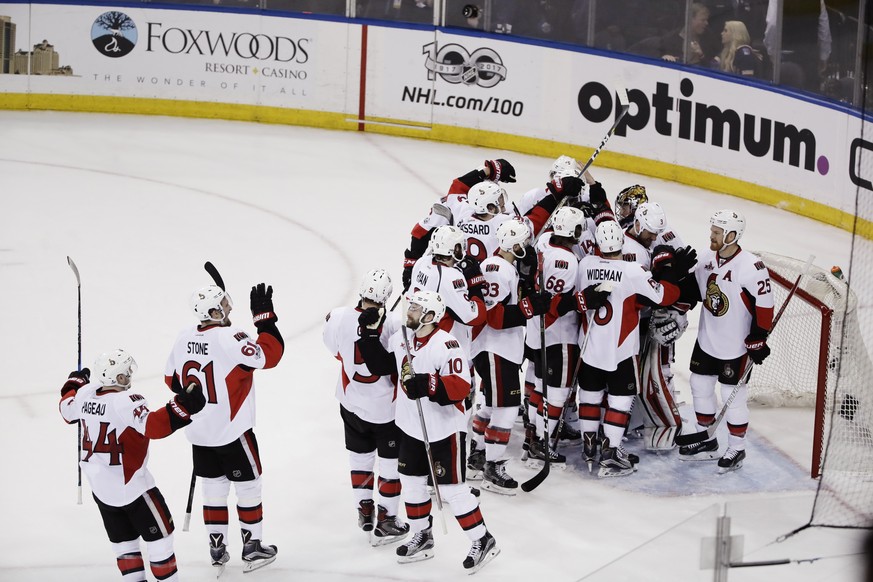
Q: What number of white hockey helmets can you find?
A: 13